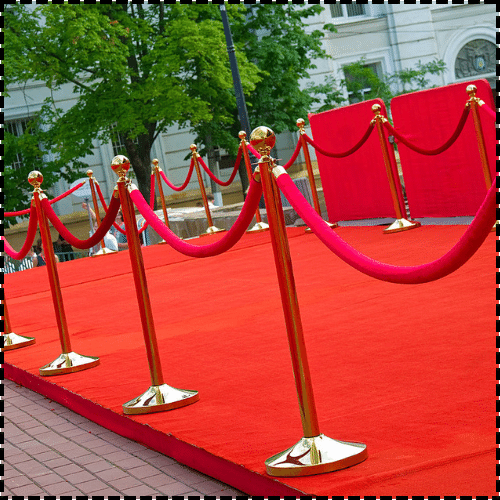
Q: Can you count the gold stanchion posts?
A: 11